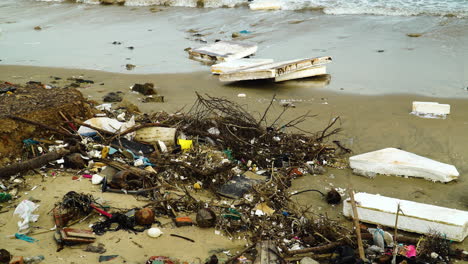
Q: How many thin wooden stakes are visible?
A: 2